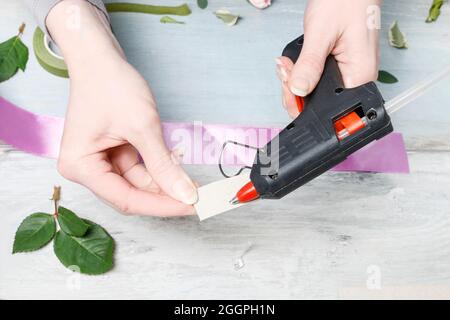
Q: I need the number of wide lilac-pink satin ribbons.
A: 1